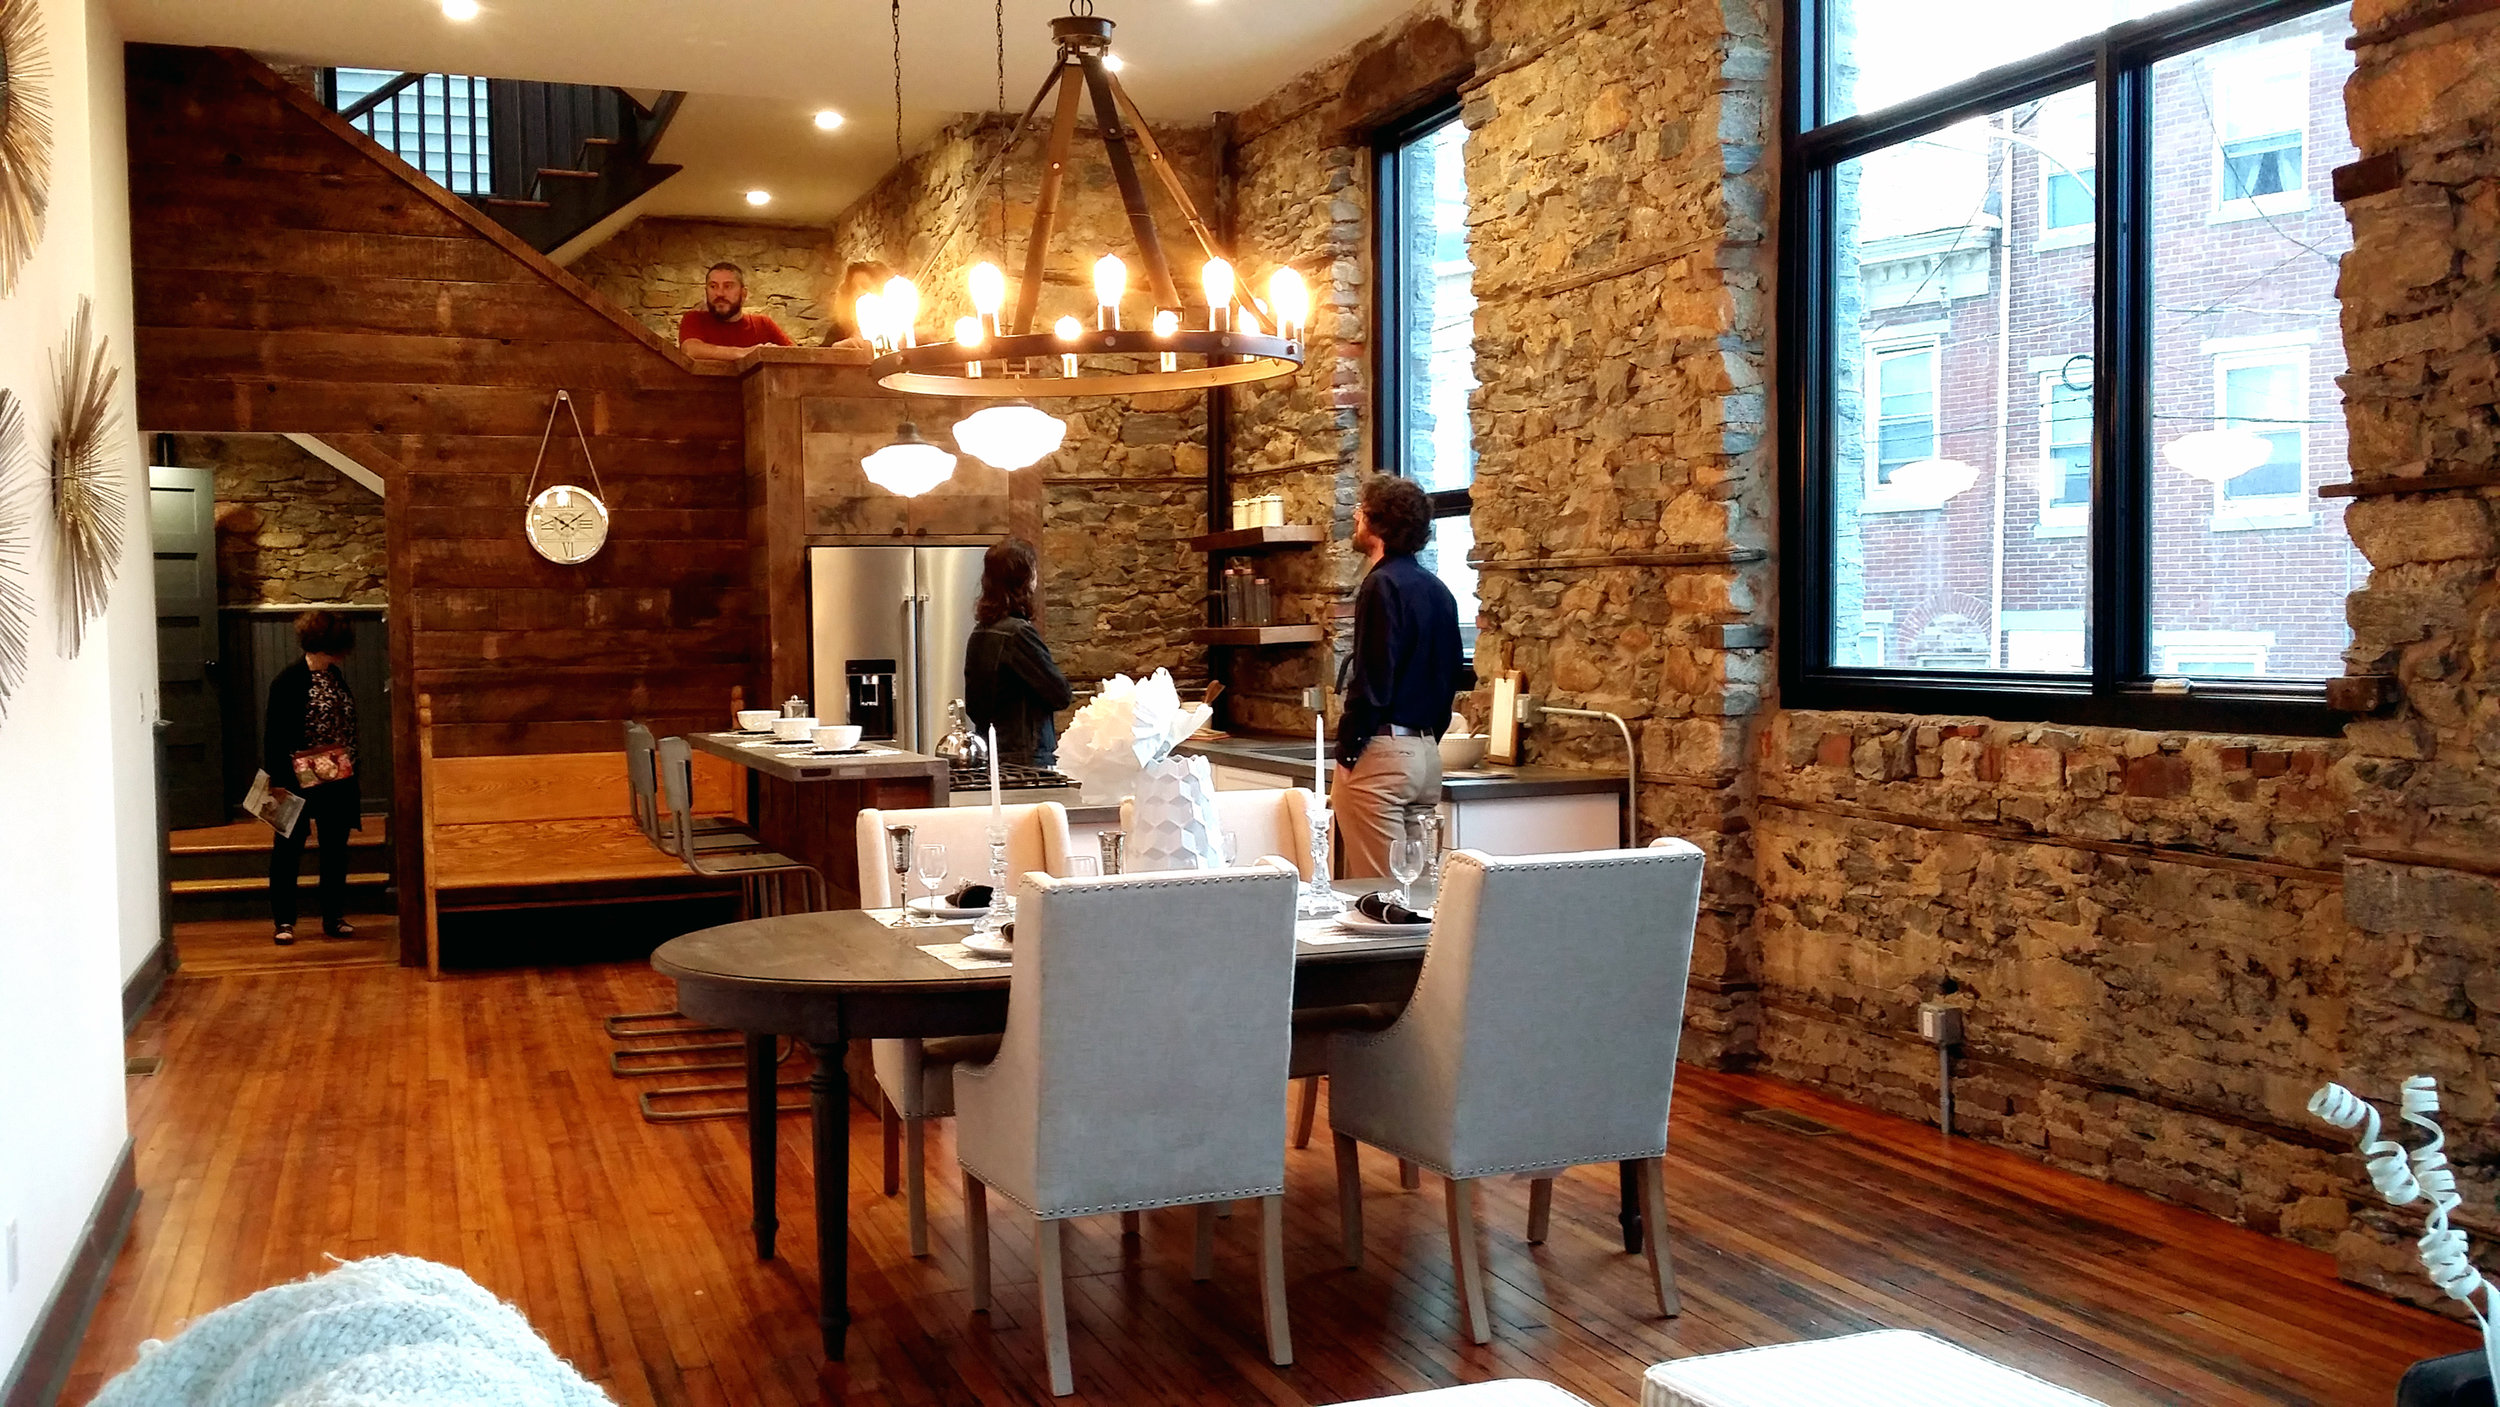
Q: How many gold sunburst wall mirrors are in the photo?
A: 3